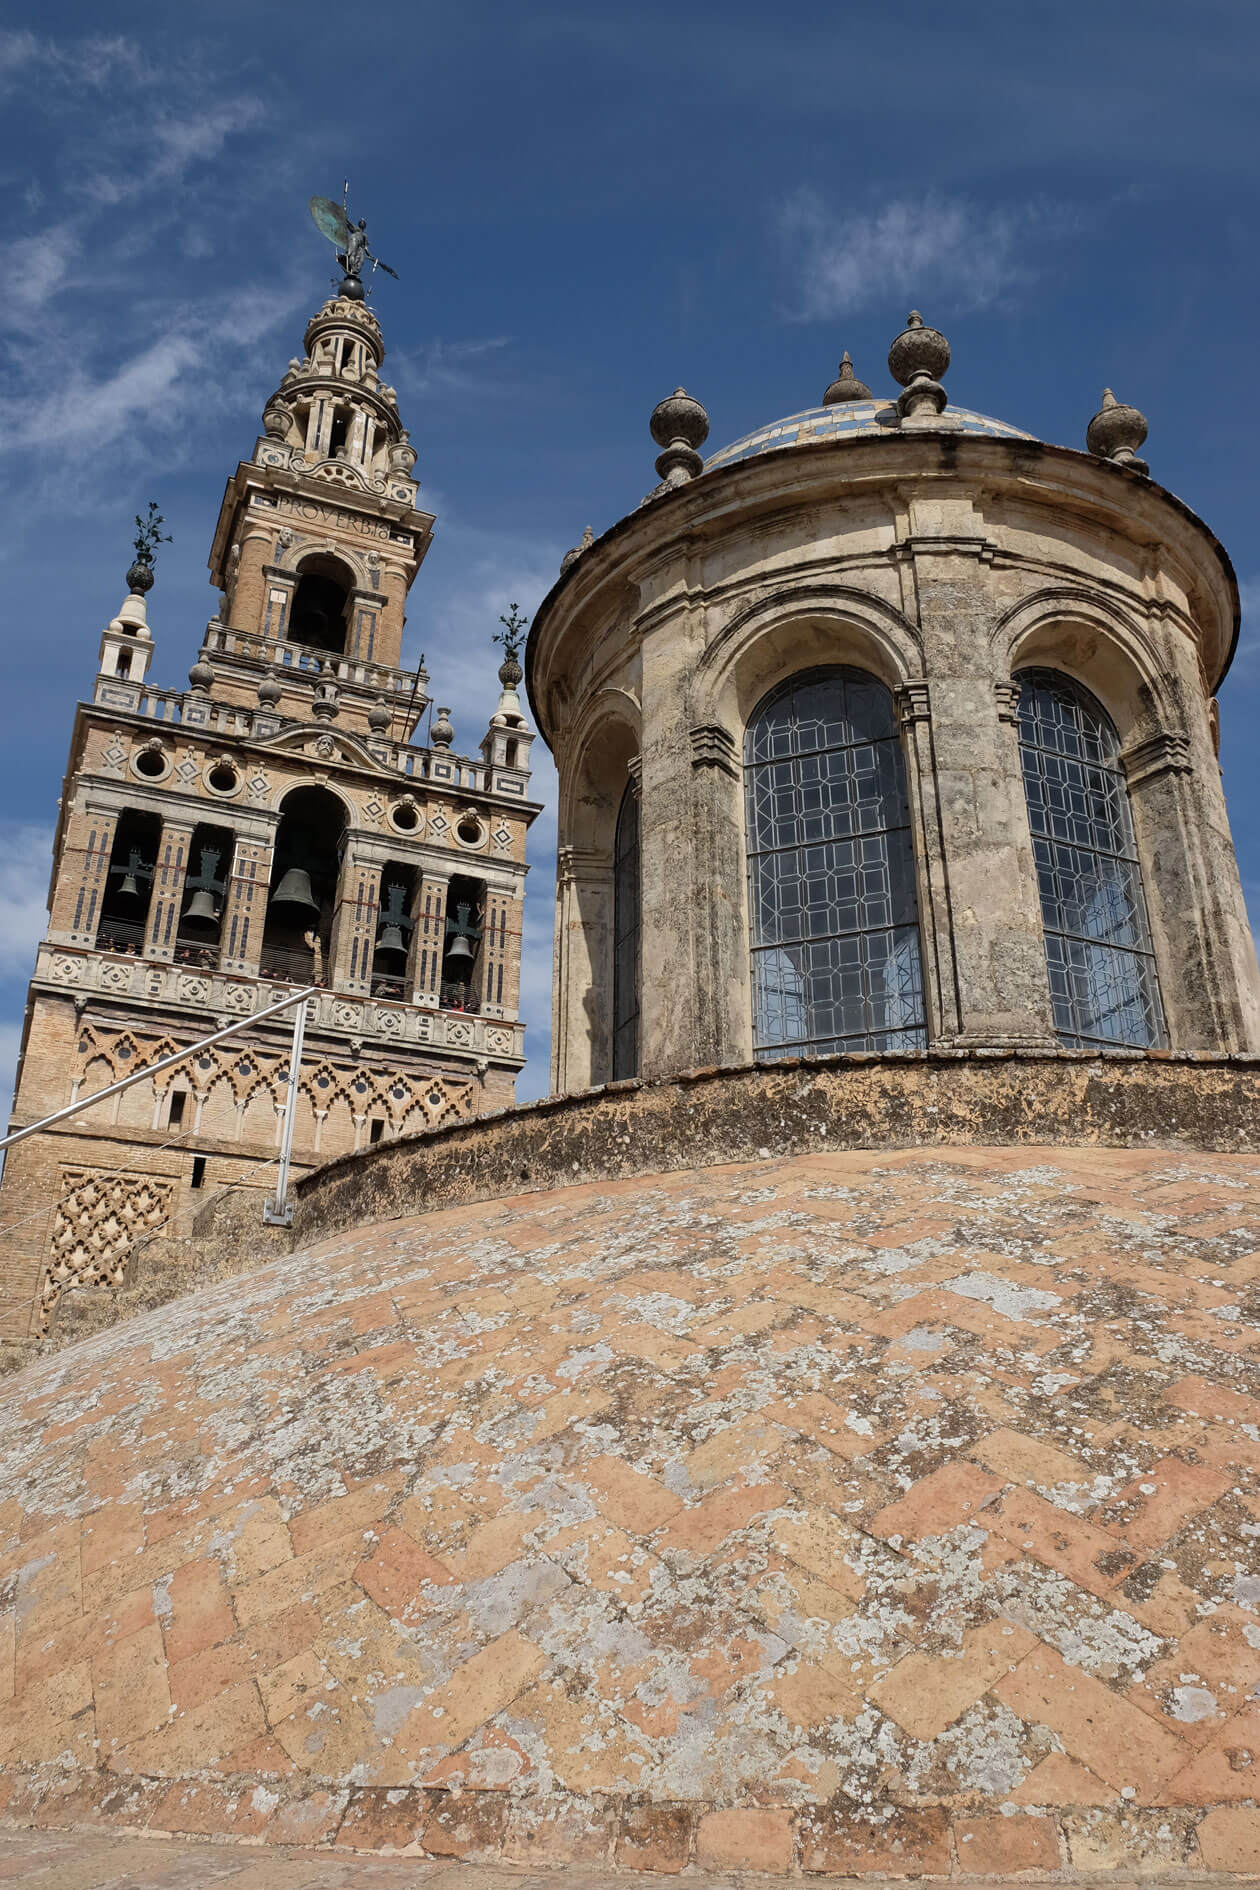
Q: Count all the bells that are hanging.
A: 5